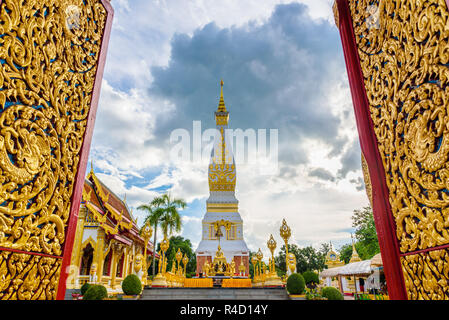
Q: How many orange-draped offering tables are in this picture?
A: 2